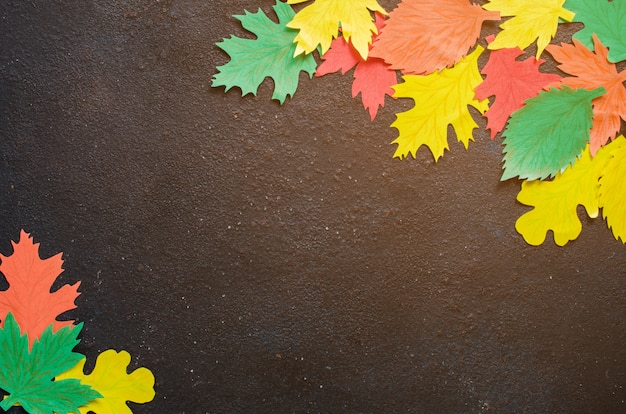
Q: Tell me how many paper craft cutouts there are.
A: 15